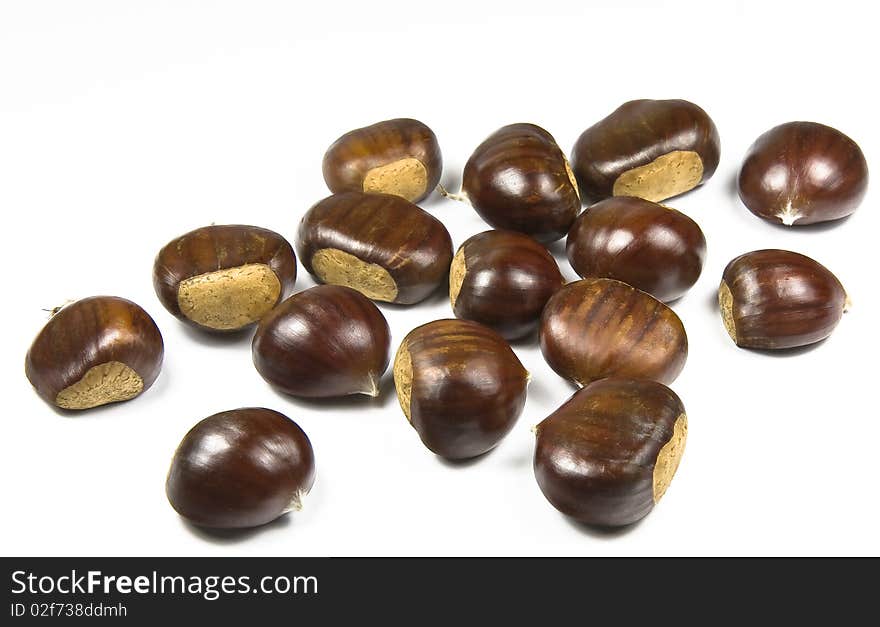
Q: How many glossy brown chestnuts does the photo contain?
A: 15